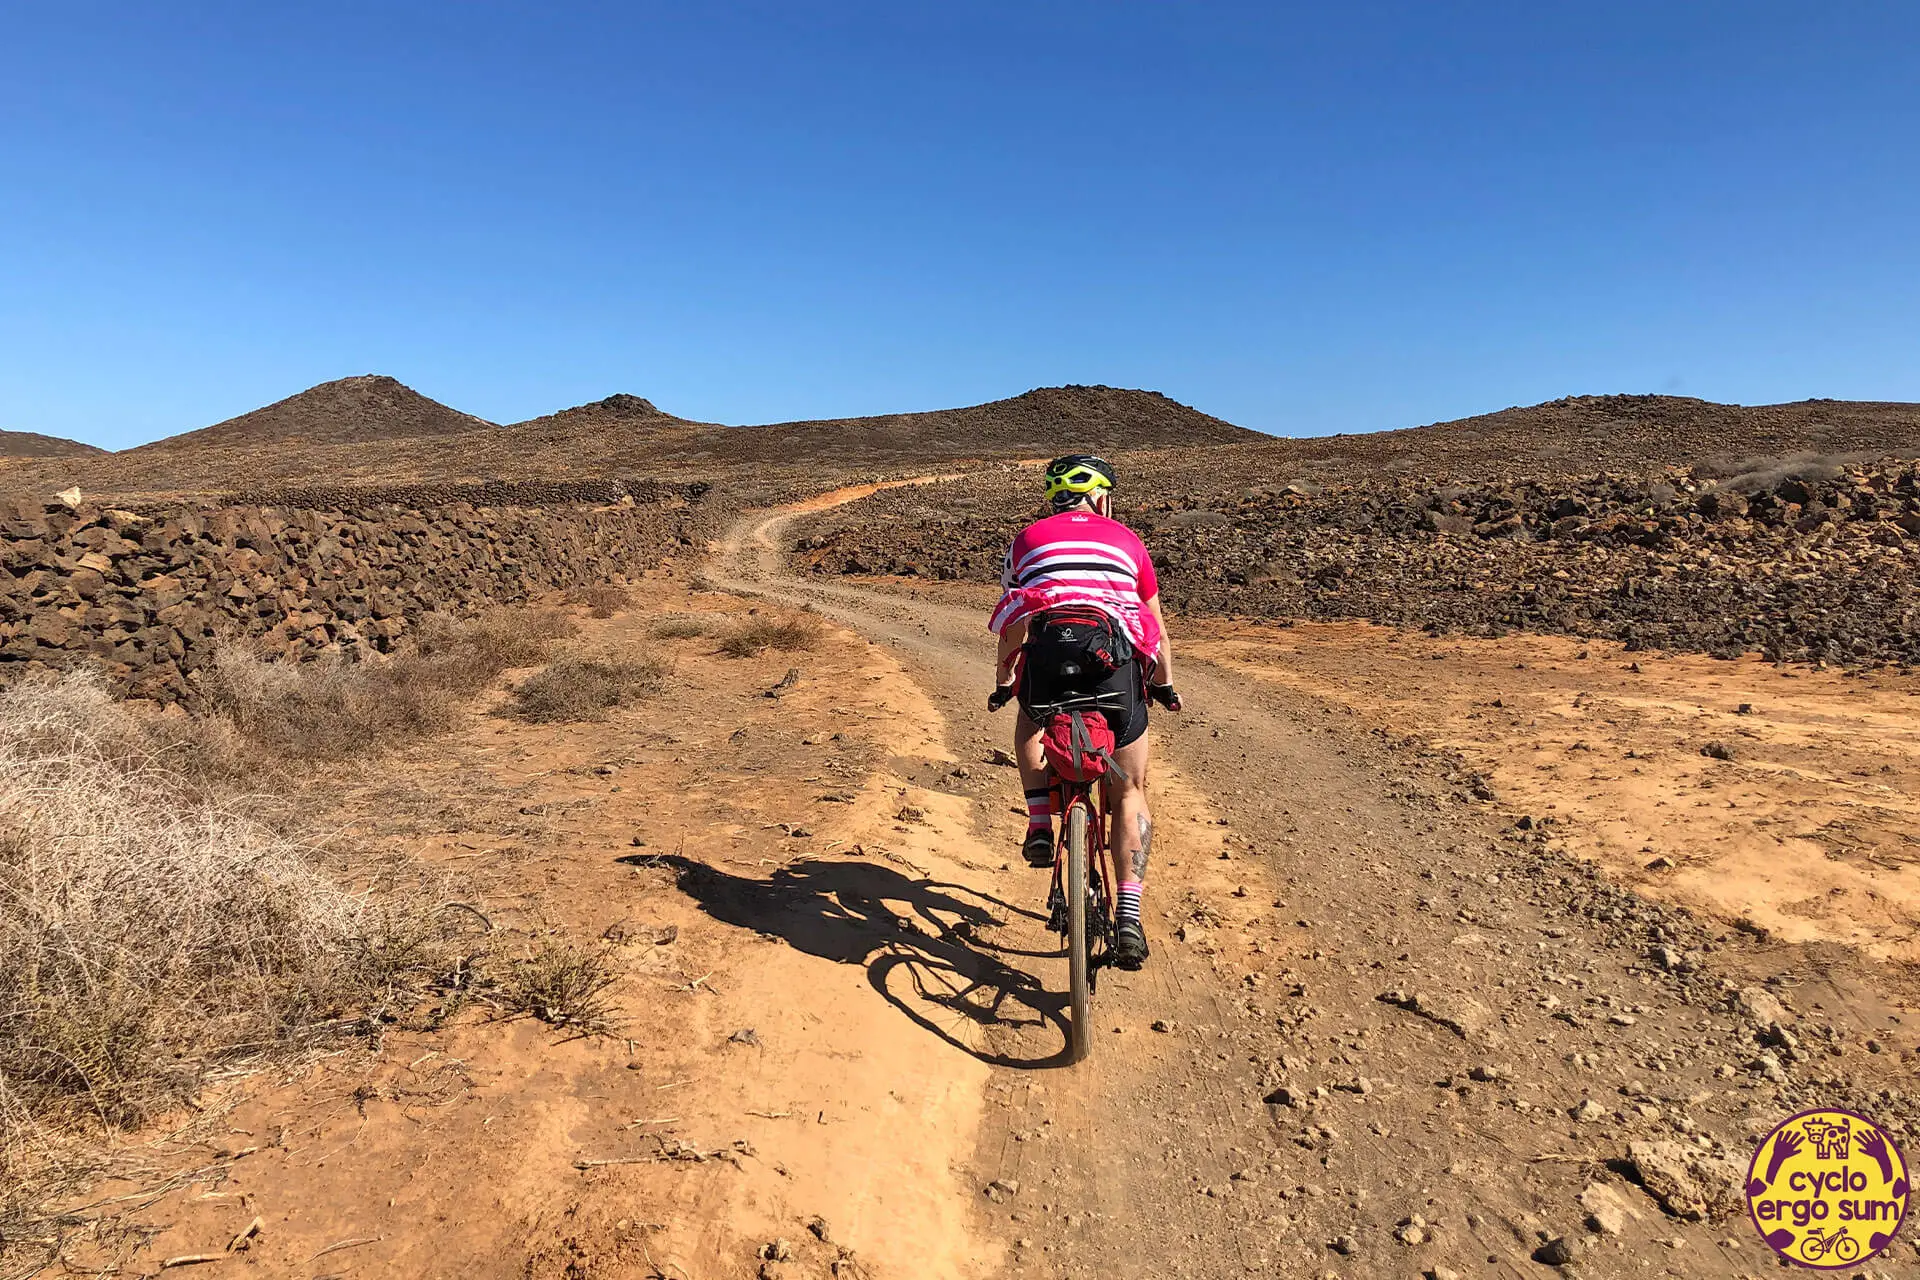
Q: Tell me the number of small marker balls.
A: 0